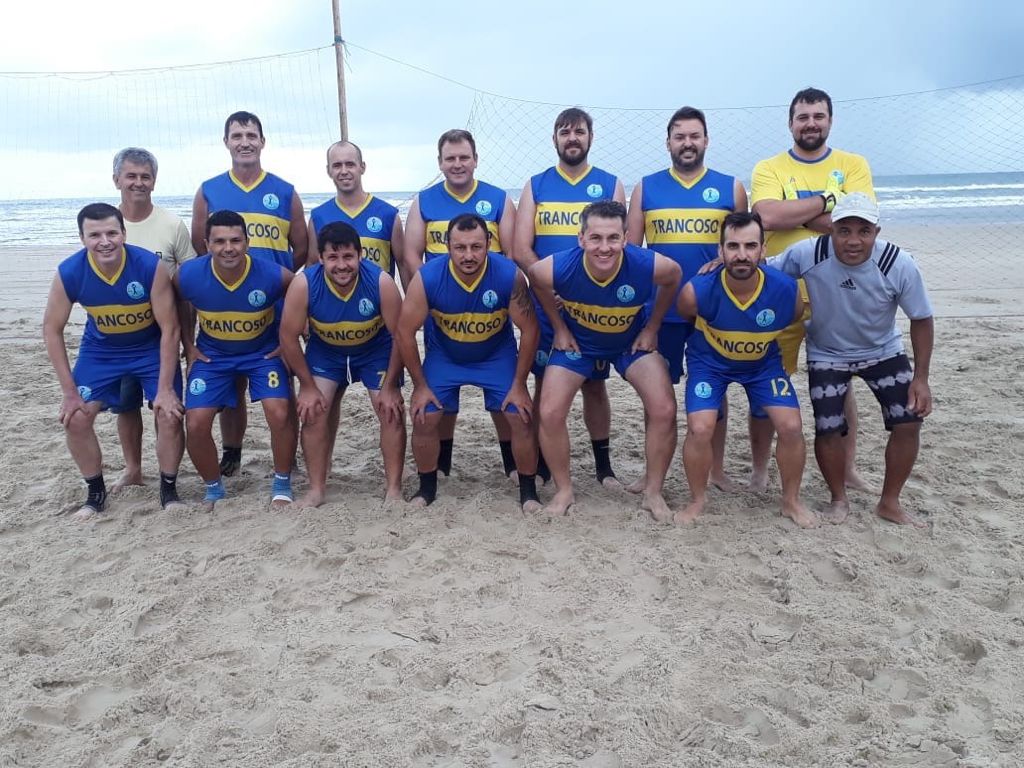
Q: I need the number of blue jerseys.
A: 11